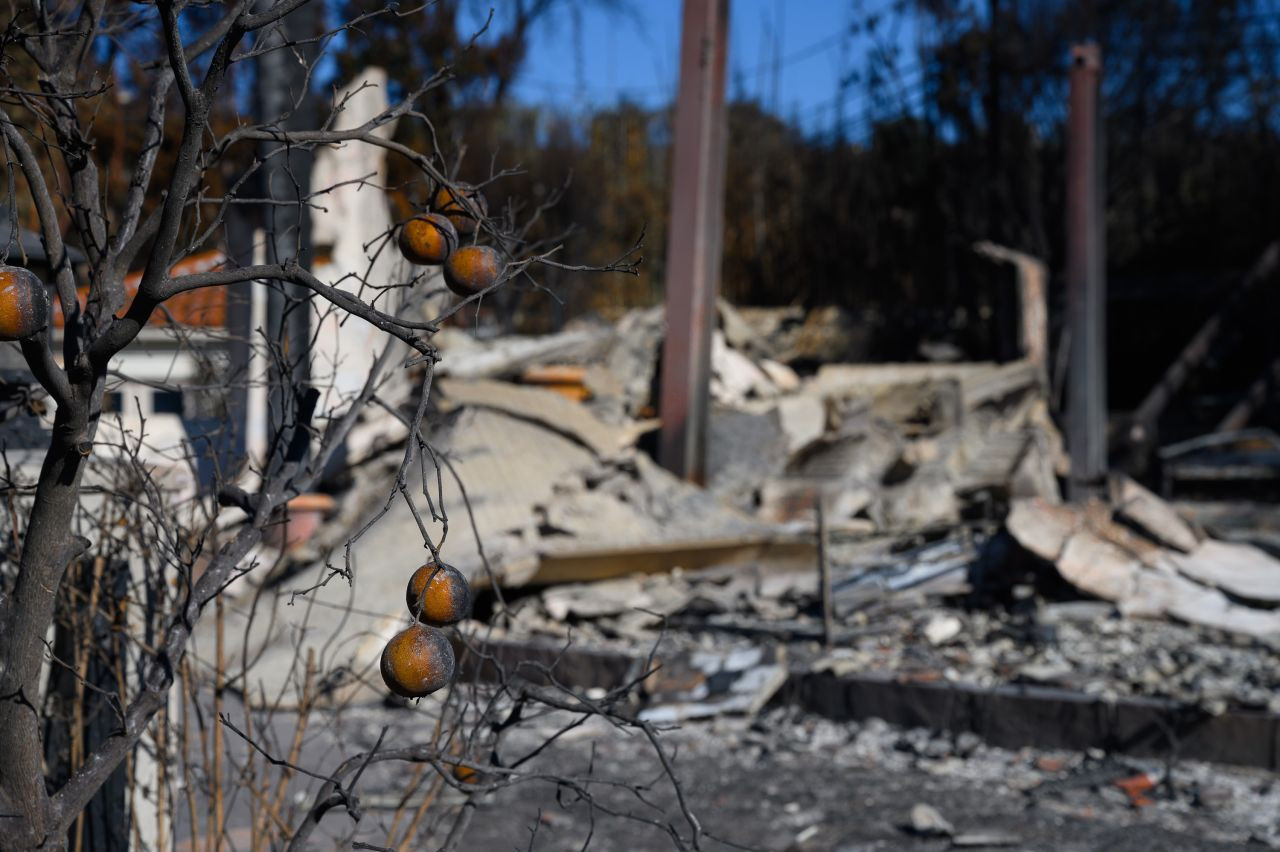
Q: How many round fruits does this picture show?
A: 6